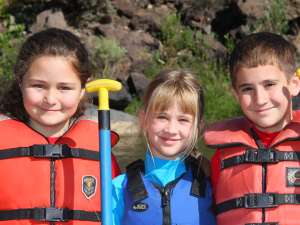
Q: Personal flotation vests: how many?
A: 3